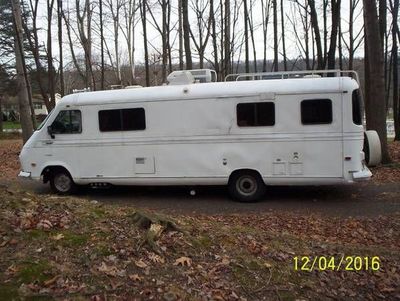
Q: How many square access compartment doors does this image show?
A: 3